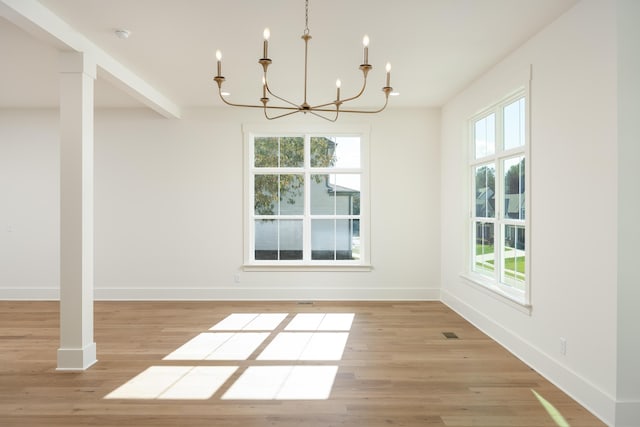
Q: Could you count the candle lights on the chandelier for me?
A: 6